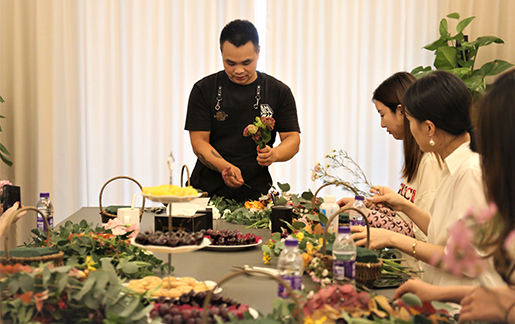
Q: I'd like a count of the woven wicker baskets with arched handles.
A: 6